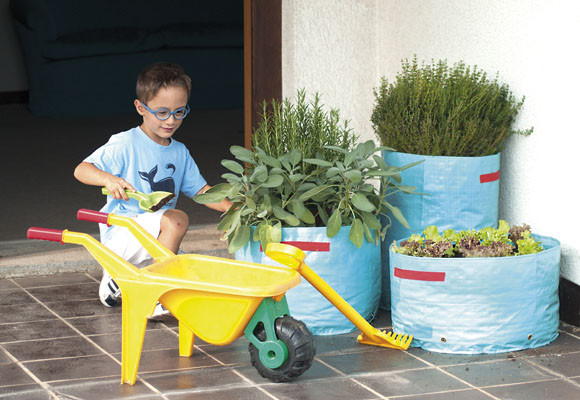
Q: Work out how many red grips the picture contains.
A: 2